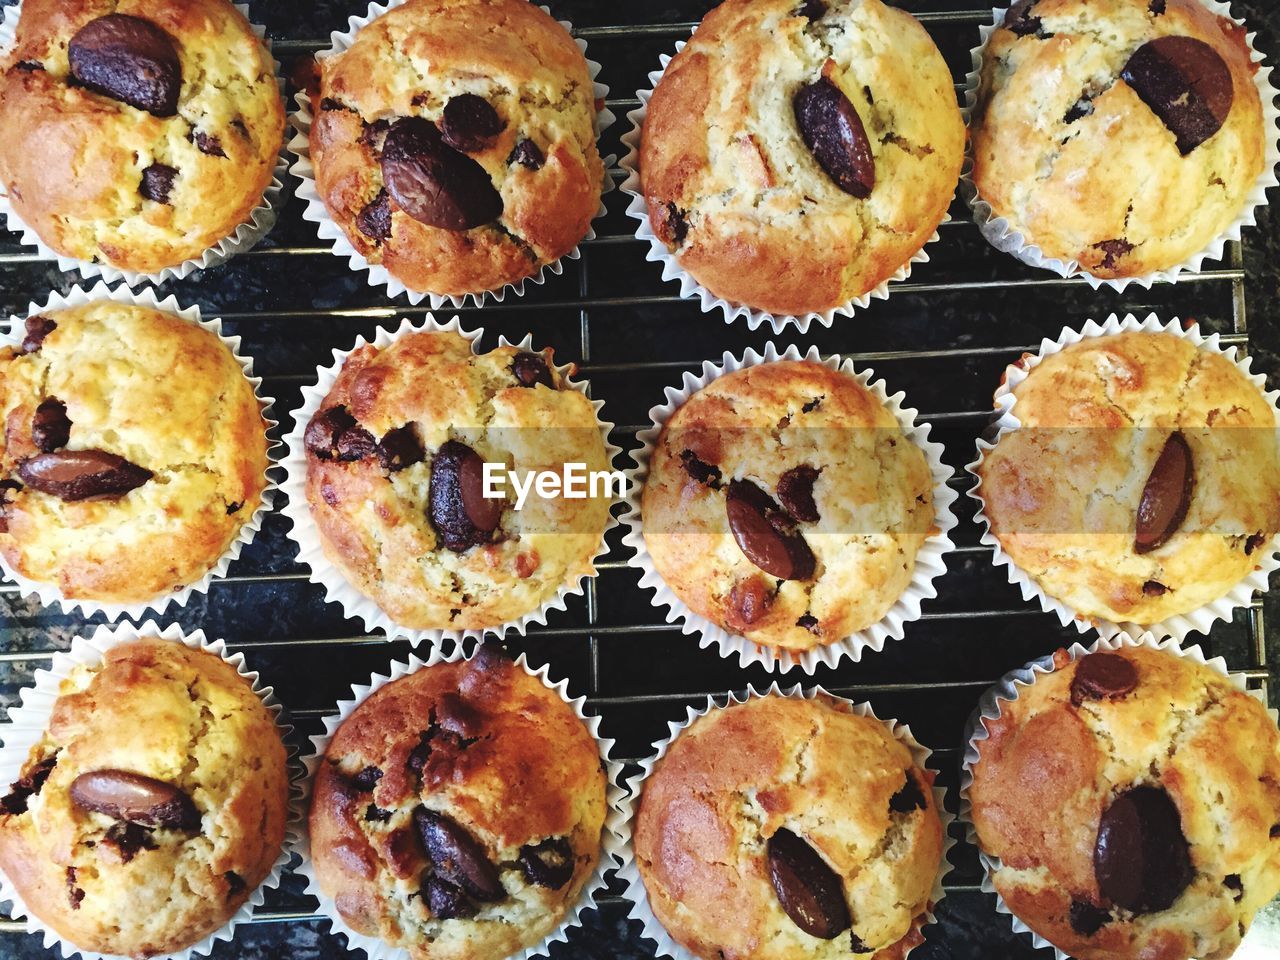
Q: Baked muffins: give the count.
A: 12